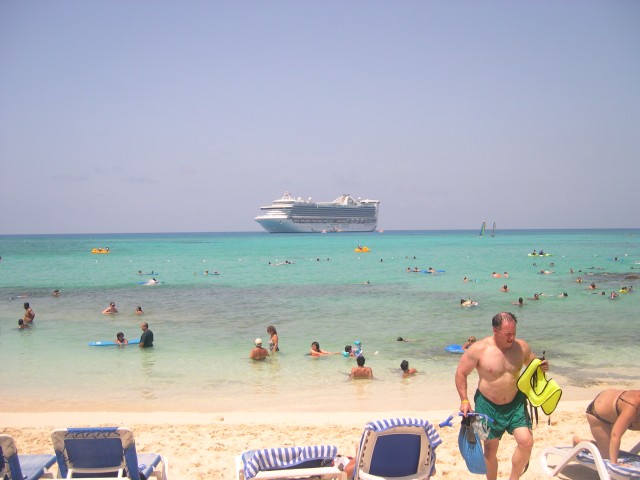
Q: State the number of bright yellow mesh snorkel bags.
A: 1